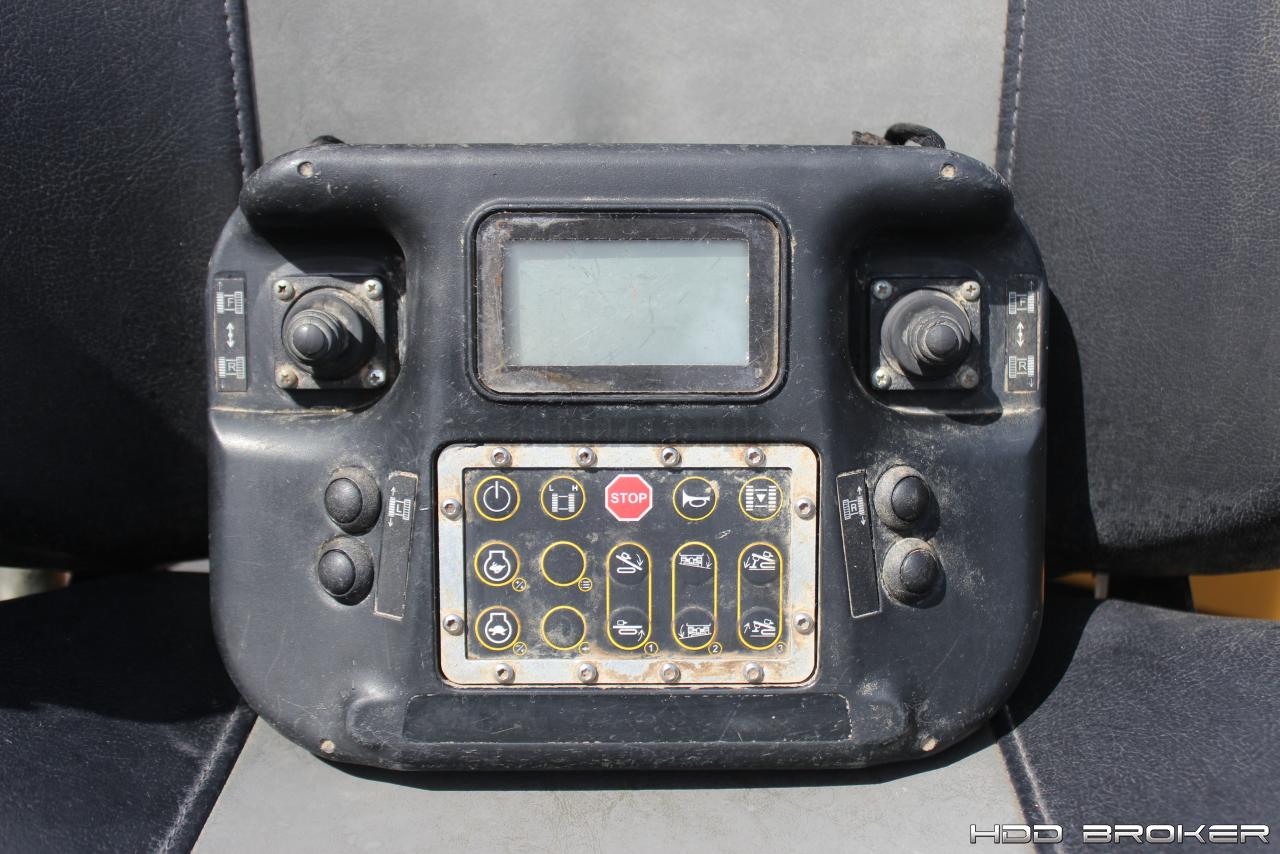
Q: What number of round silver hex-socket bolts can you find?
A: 12